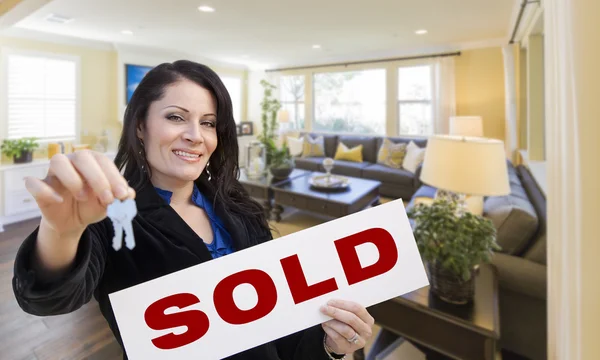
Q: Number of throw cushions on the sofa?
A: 5